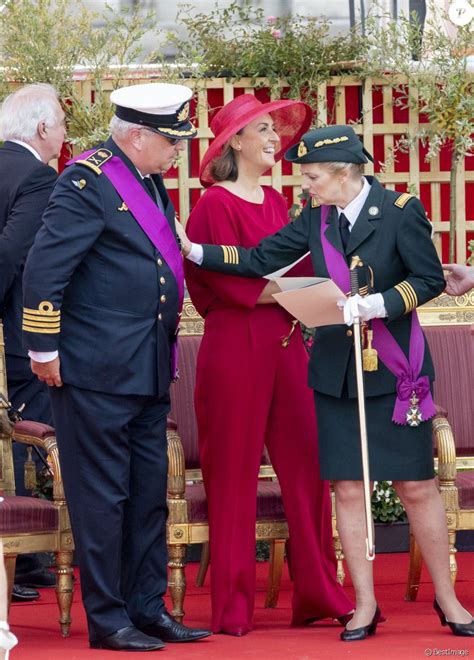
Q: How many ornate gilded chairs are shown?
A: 3